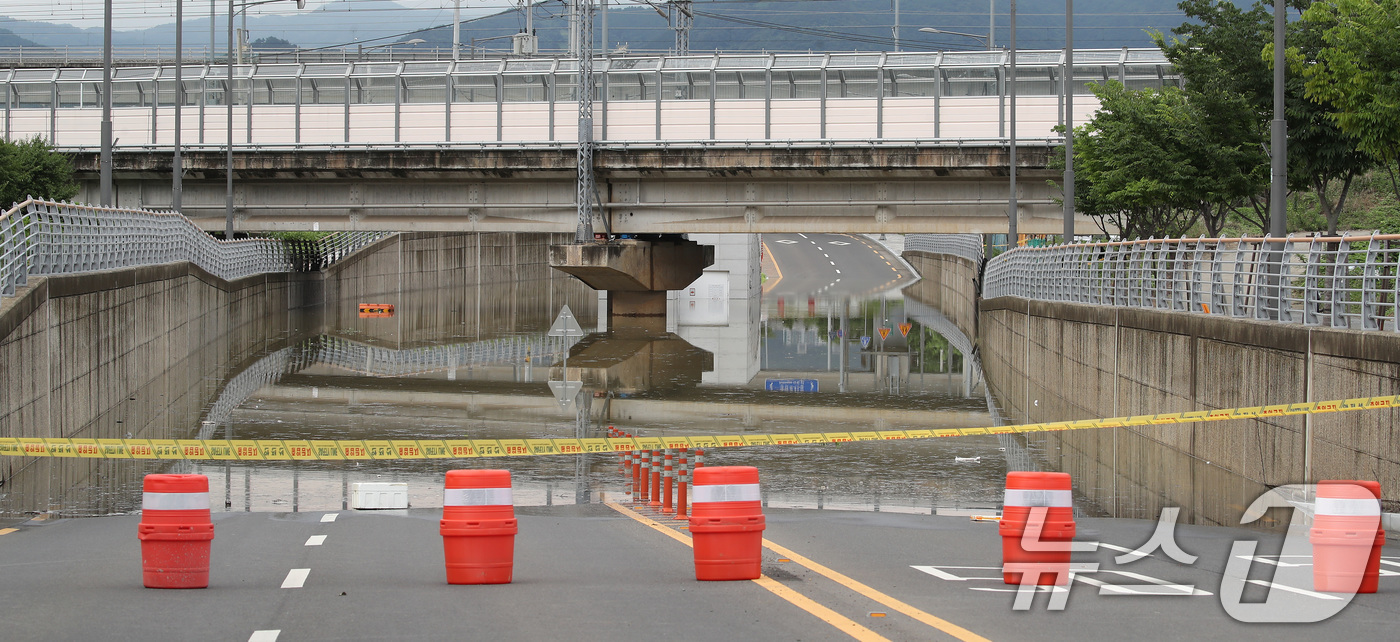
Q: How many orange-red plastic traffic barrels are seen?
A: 5